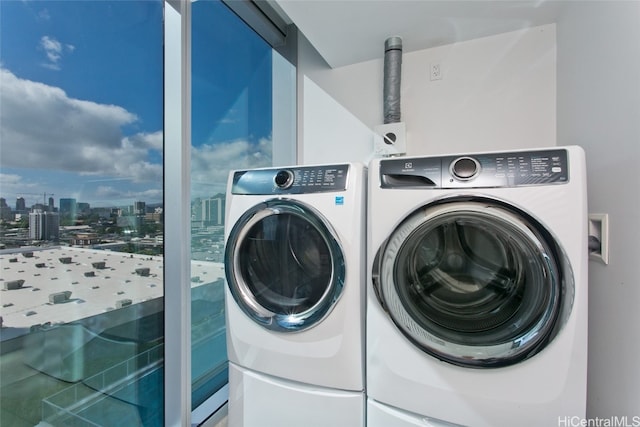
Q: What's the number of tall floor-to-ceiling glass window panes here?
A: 2